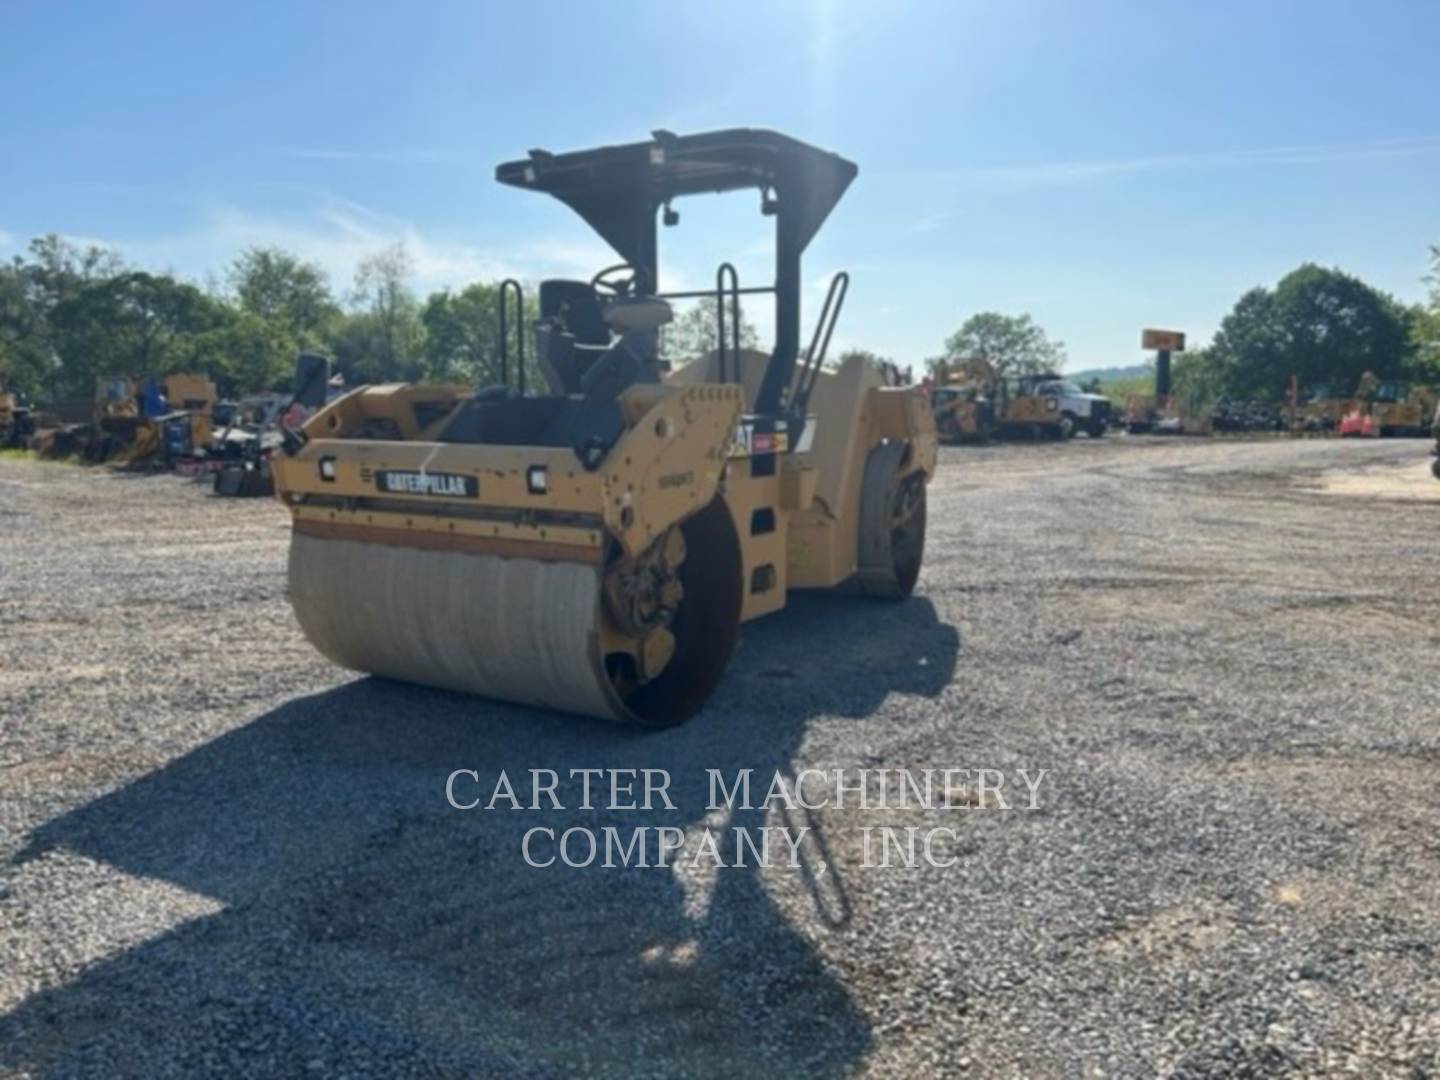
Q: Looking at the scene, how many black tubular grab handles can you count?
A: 3